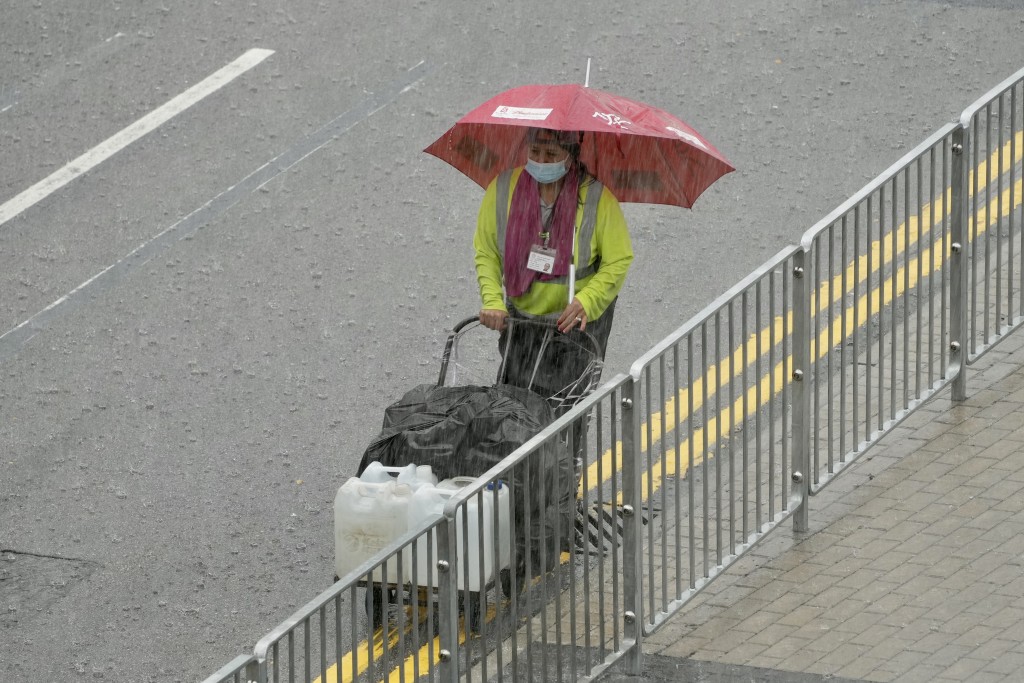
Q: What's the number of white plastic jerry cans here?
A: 4